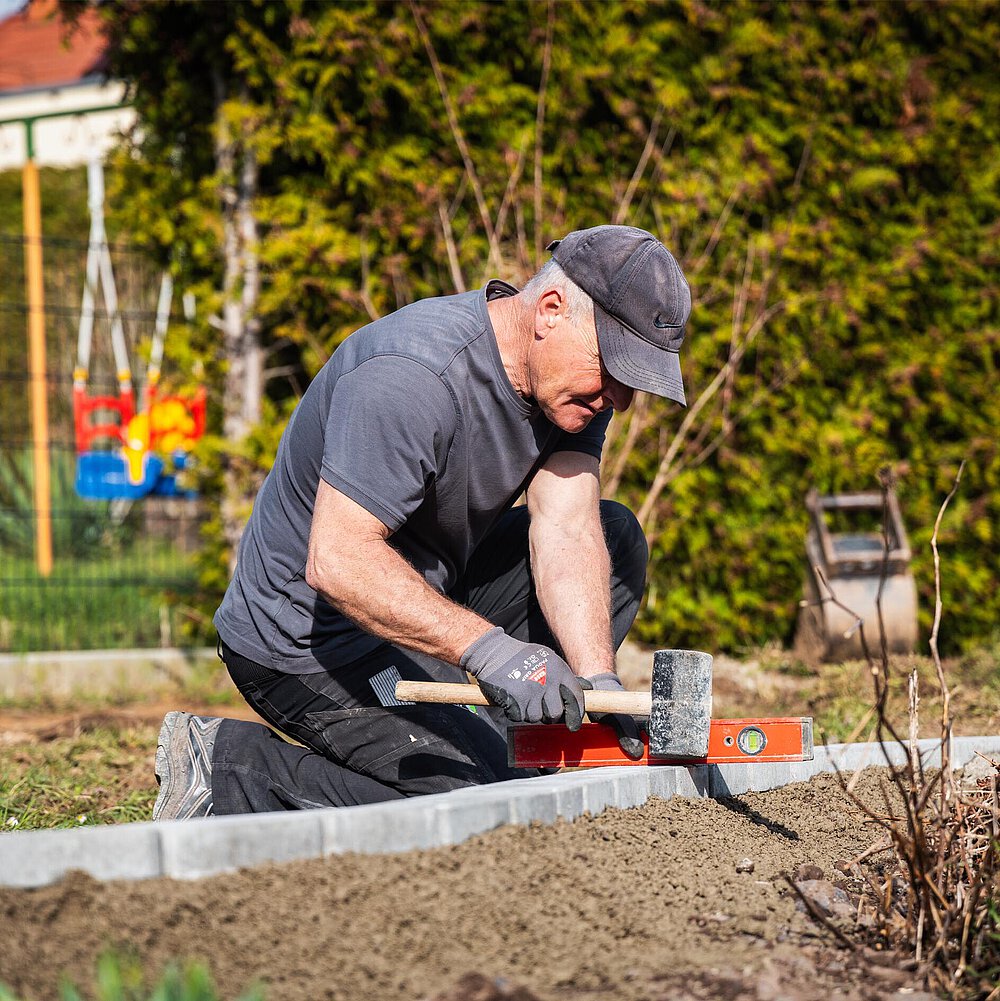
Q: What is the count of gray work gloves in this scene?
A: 2